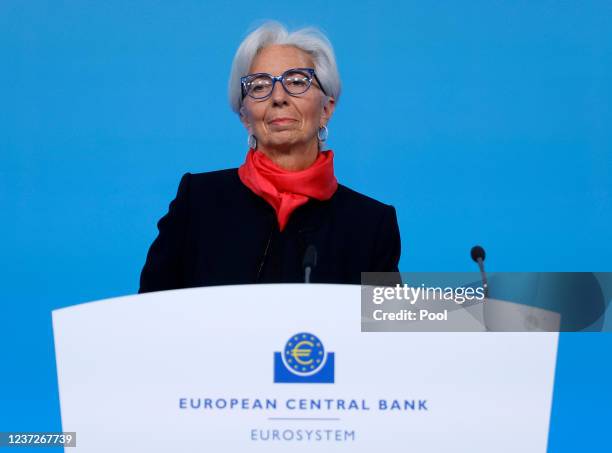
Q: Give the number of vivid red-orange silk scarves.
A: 1